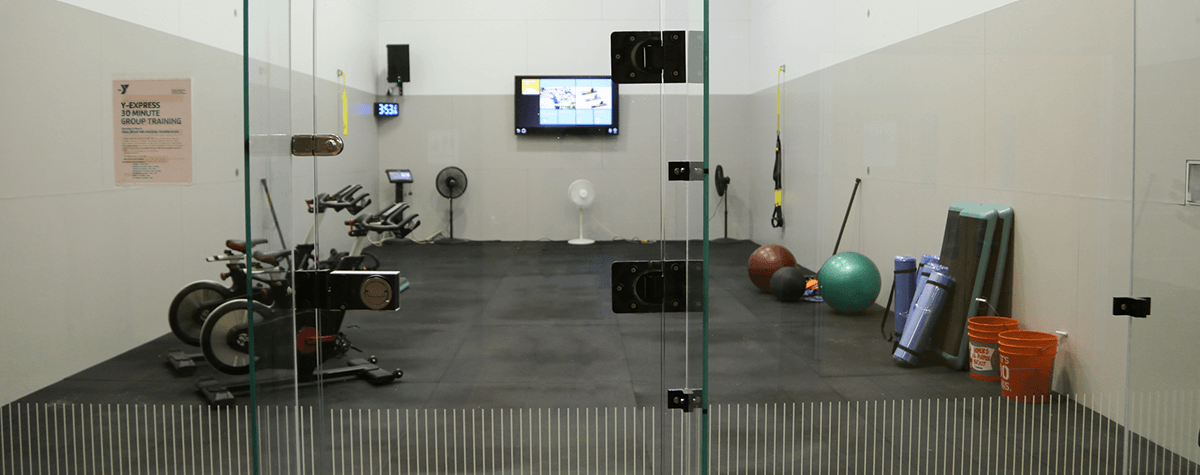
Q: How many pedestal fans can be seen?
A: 3